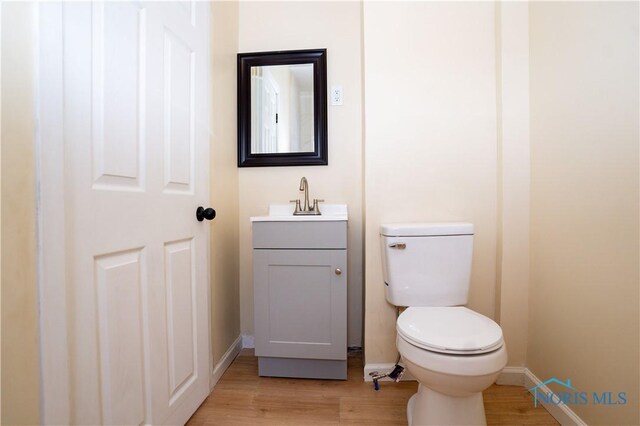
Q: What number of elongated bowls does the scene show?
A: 1